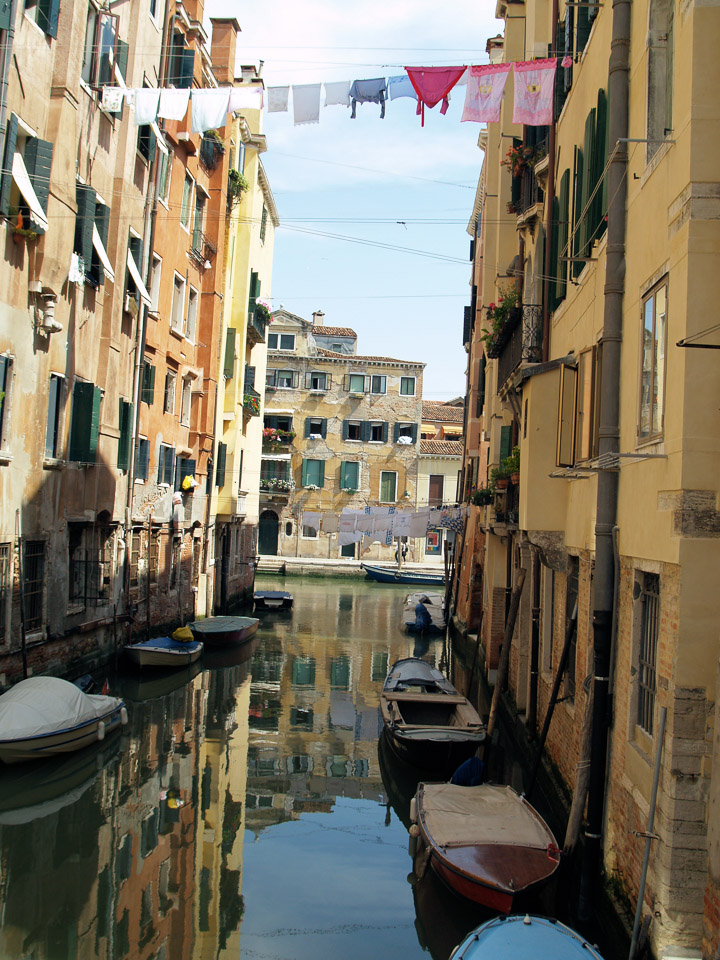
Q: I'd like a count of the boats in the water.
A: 9